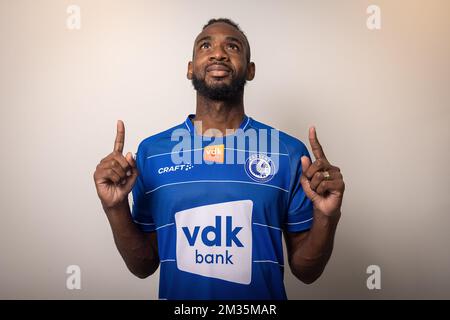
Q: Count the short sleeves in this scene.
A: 2